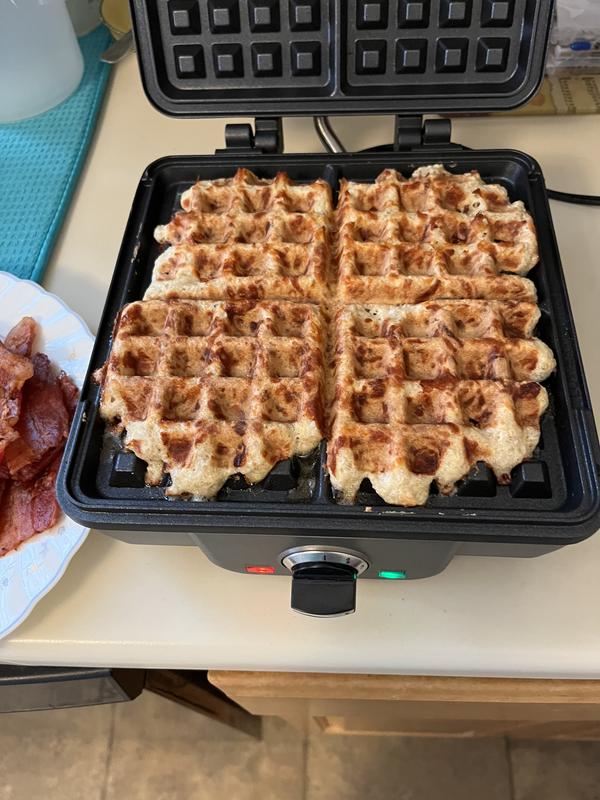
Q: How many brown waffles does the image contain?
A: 4